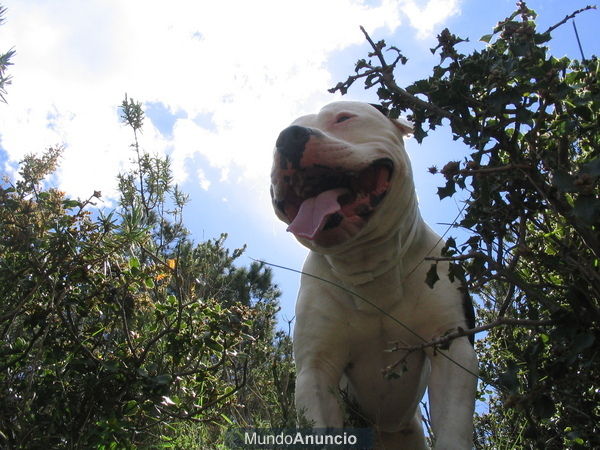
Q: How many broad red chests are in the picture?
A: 0